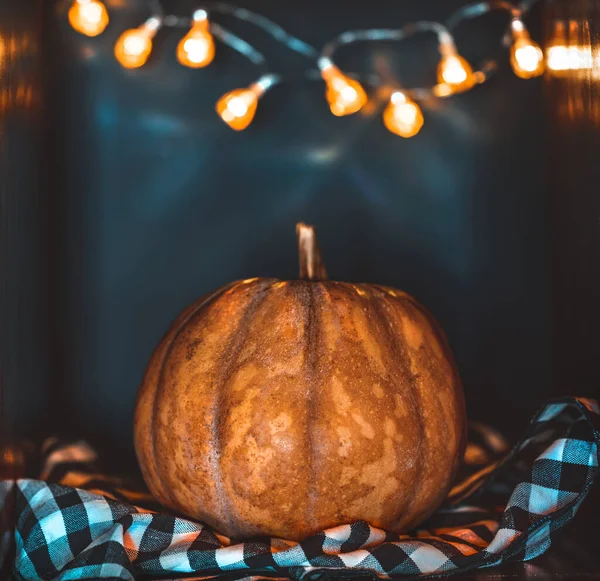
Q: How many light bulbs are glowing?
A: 8